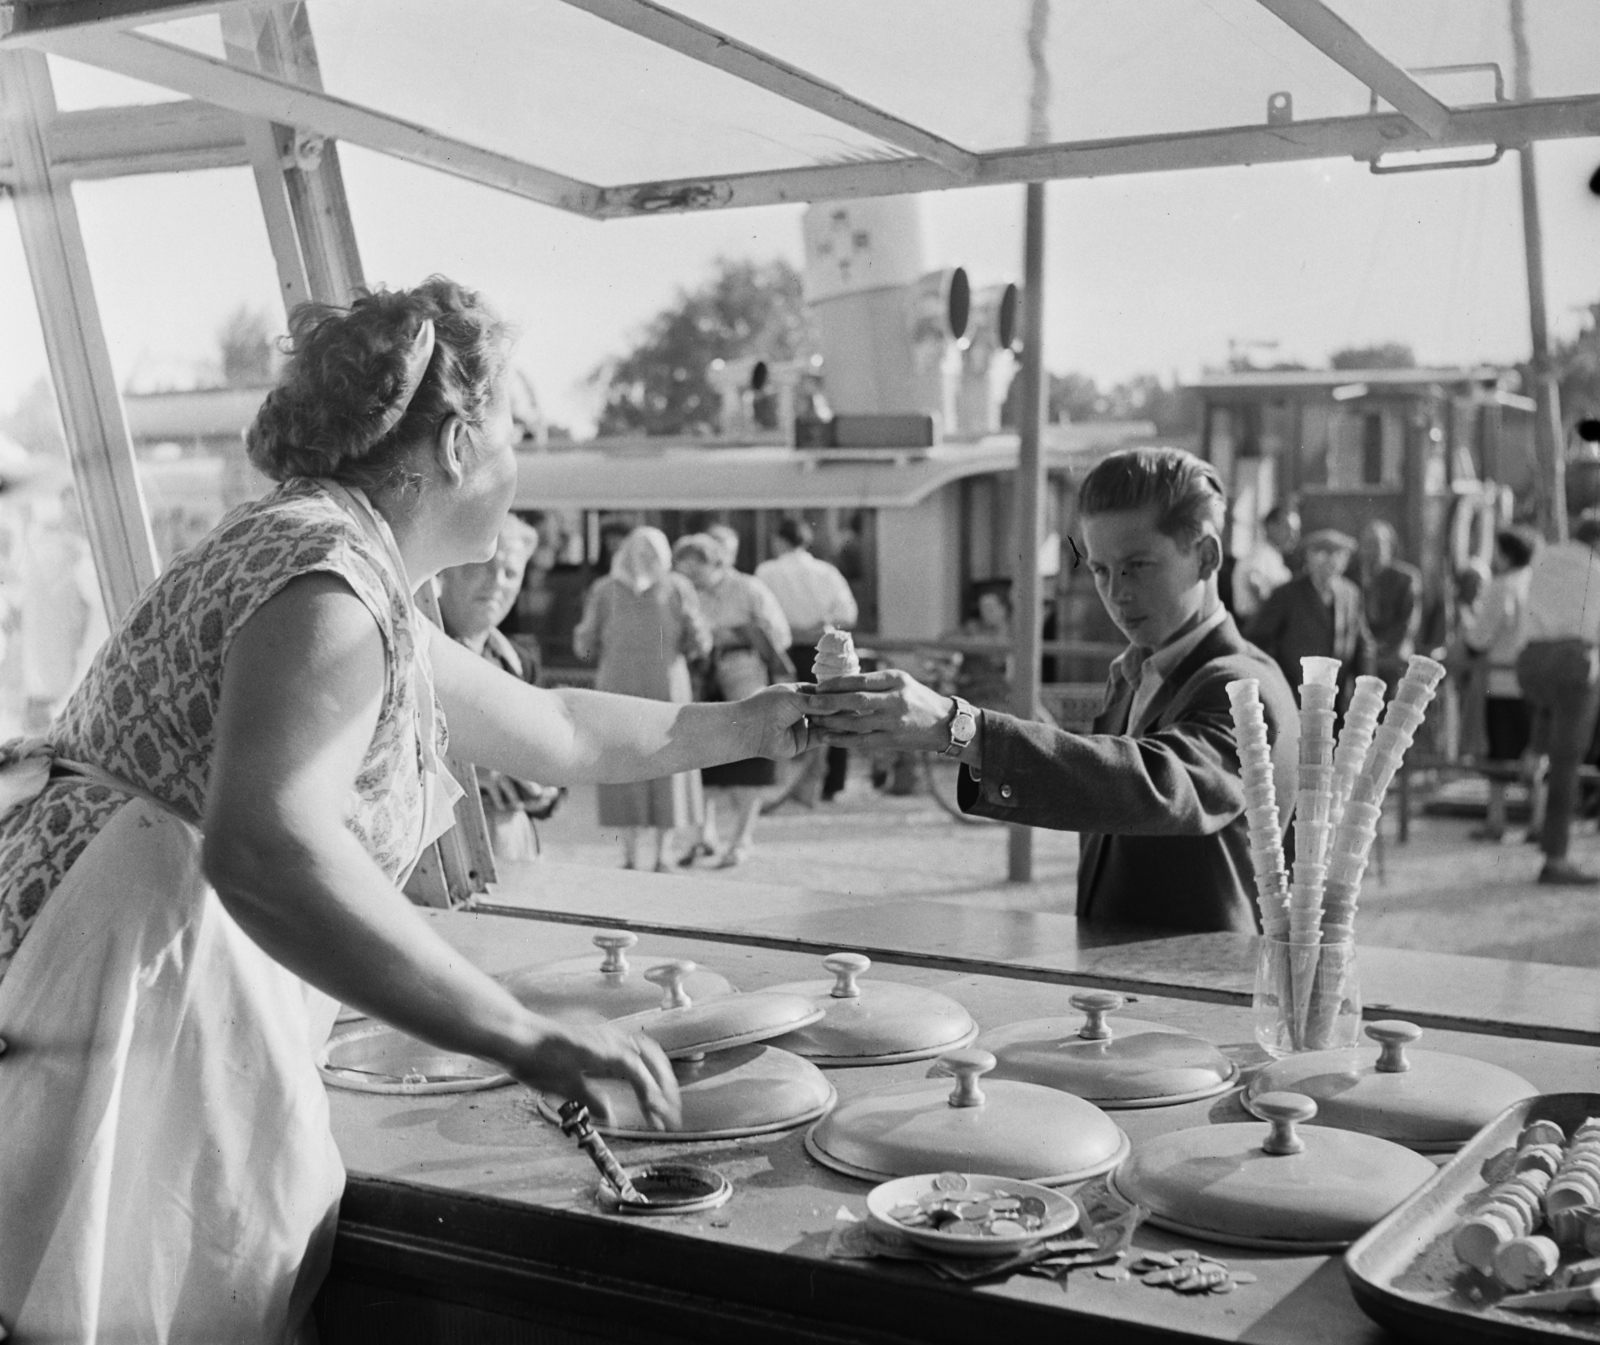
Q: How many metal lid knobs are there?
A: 7